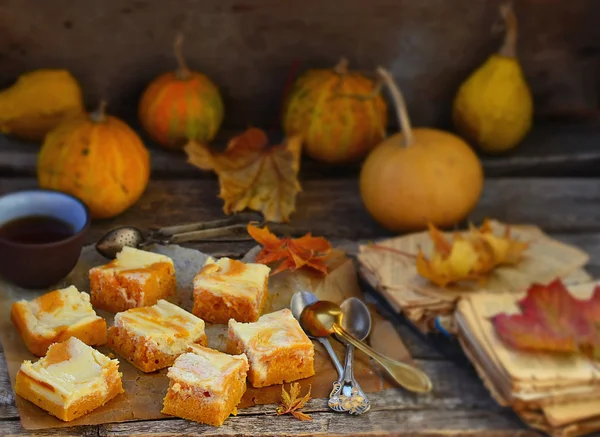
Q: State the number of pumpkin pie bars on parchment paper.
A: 7